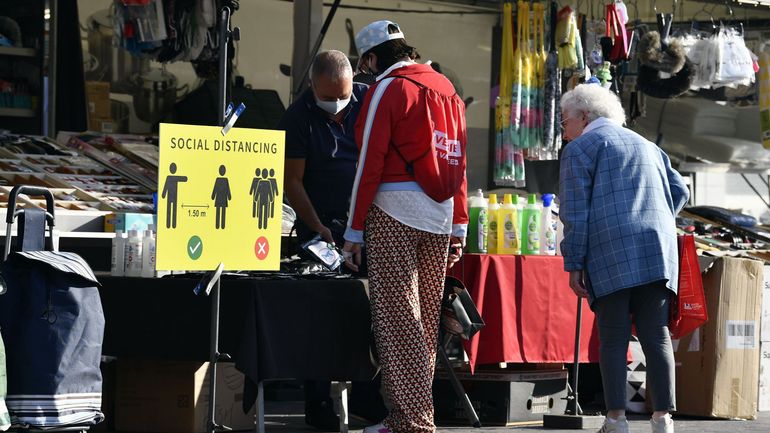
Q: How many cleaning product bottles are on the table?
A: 6